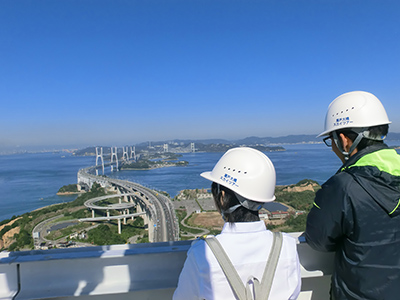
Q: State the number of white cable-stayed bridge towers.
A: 4